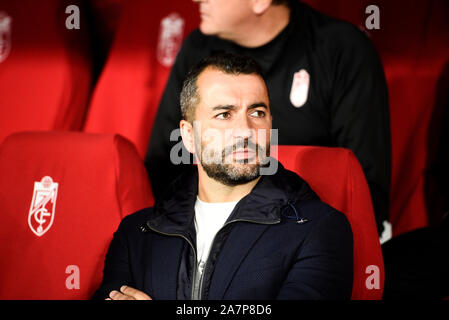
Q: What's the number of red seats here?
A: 5